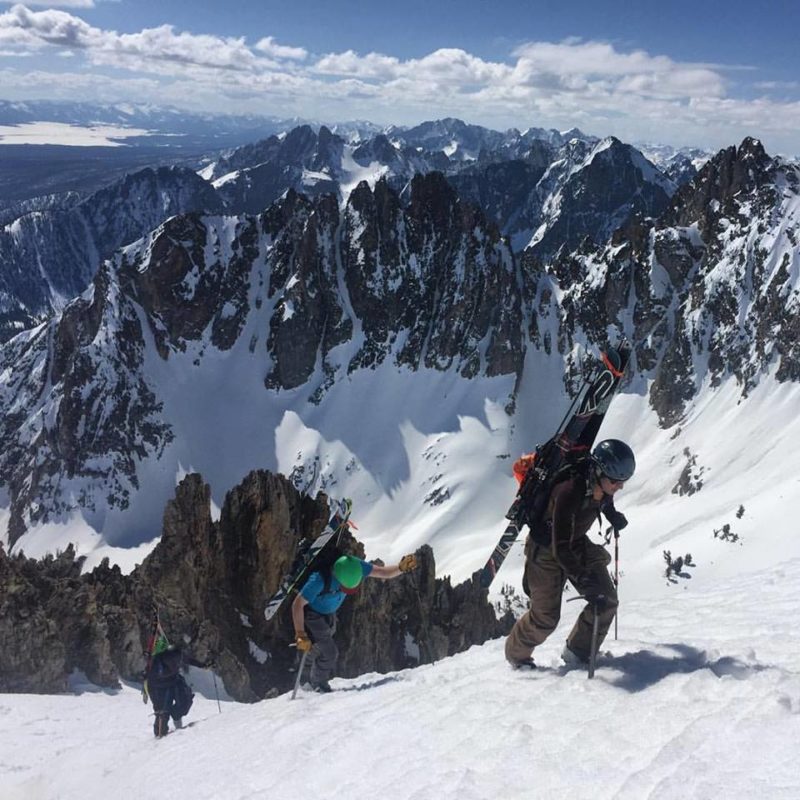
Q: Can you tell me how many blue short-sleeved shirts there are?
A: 1